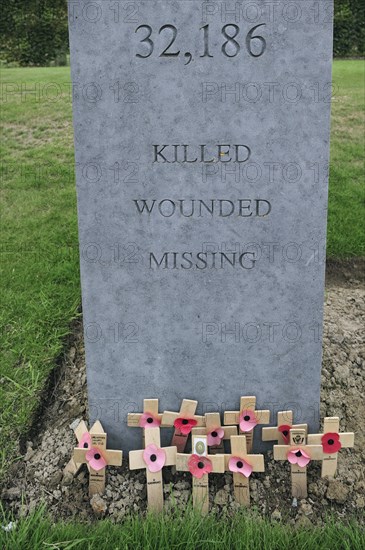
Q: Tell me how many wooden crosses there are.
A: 12